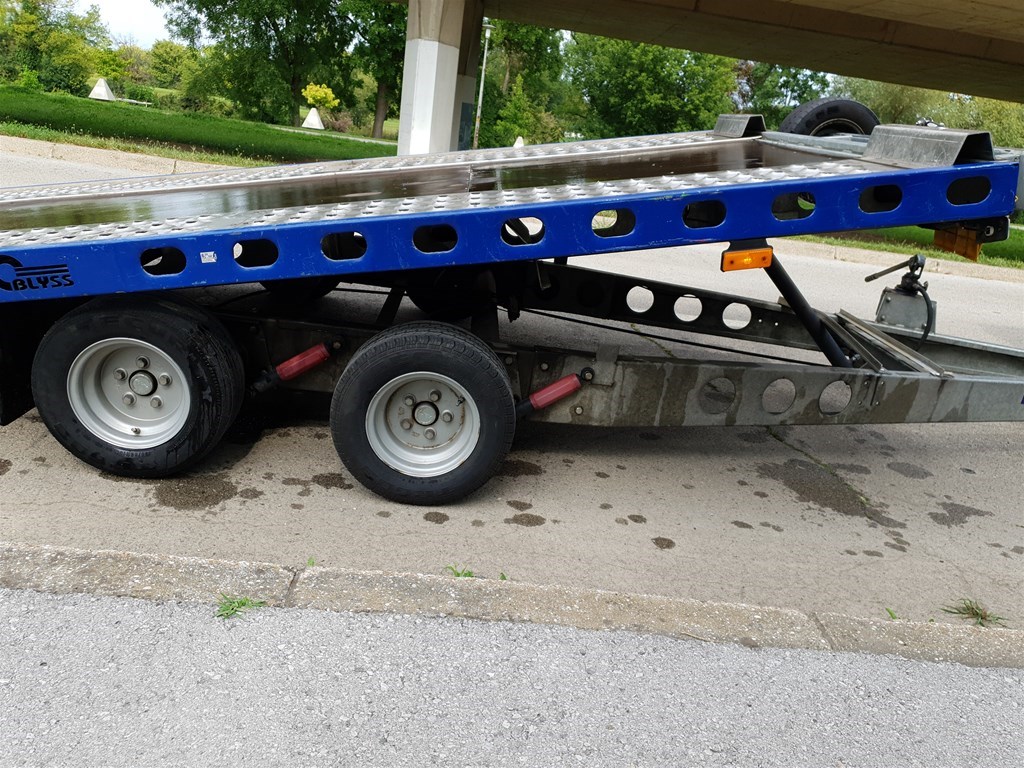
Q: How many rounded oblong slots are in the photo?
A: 10